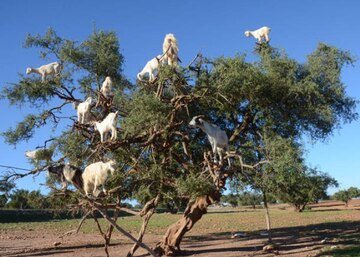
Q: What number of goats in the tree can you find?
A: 11